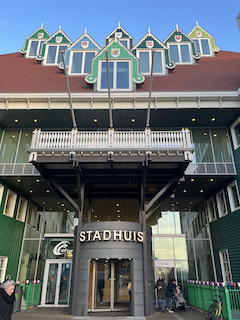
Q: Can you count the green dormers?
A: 7